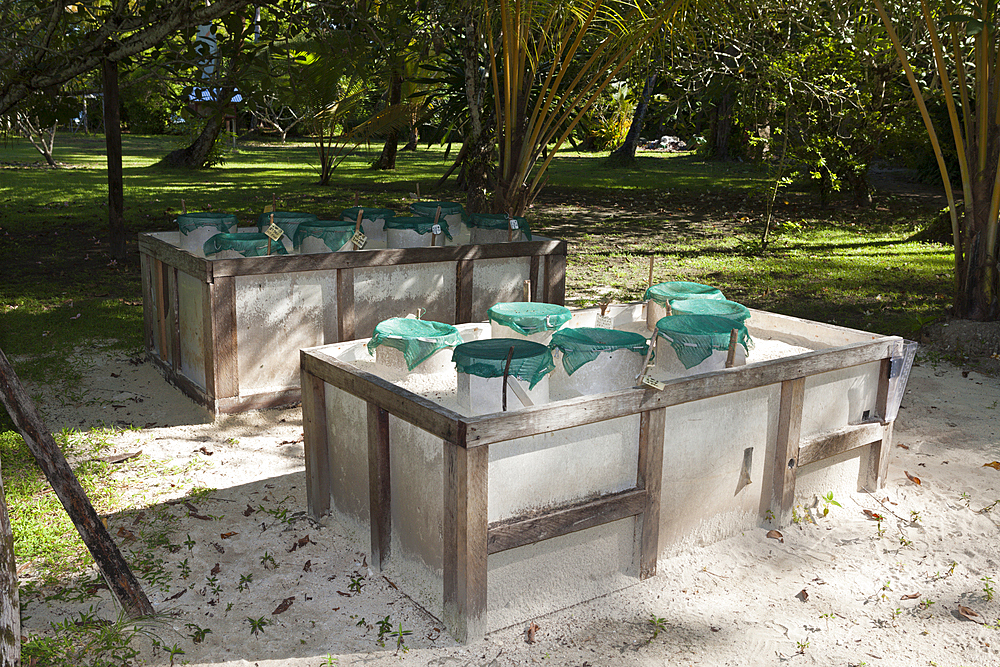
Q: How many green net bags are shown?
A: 15